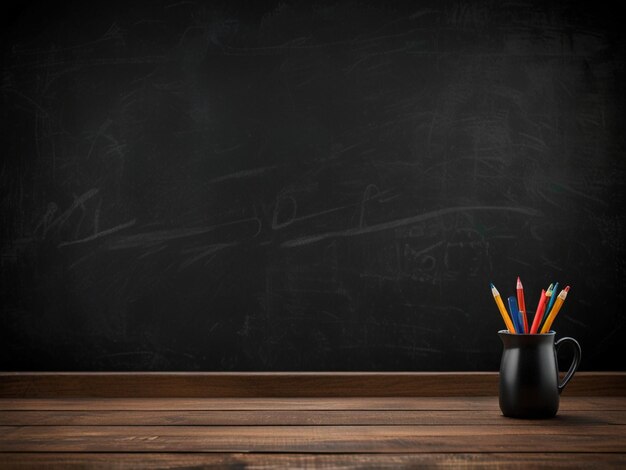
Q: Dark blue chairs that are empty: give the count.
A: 0